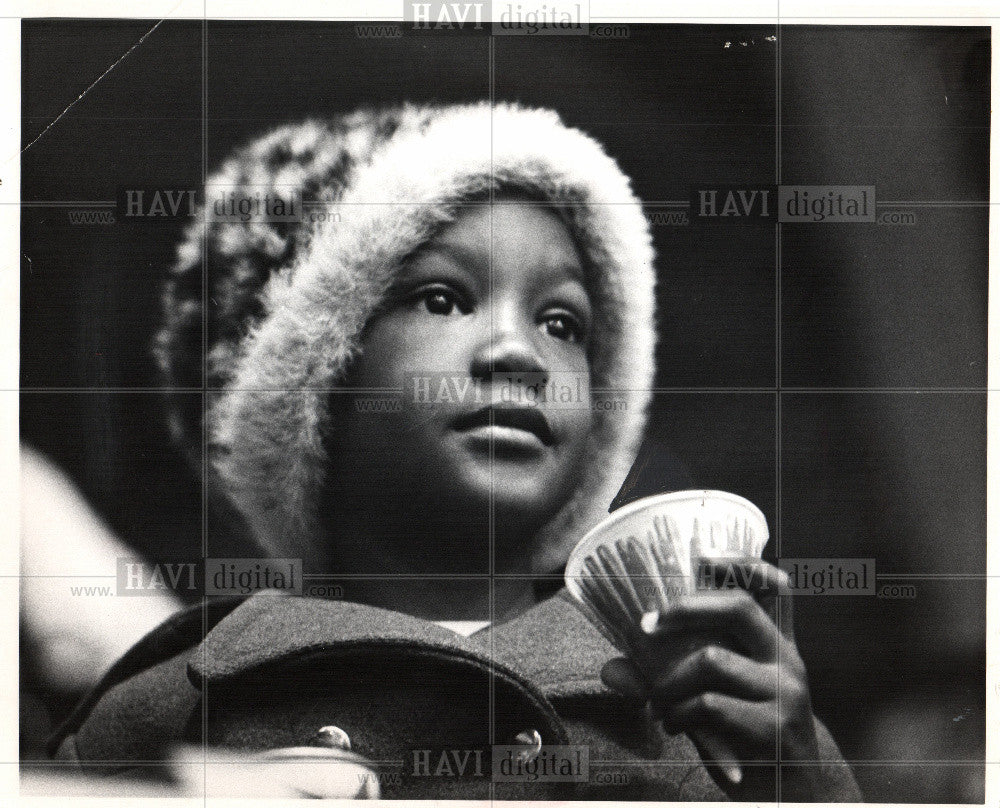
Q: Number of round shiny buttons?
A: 2